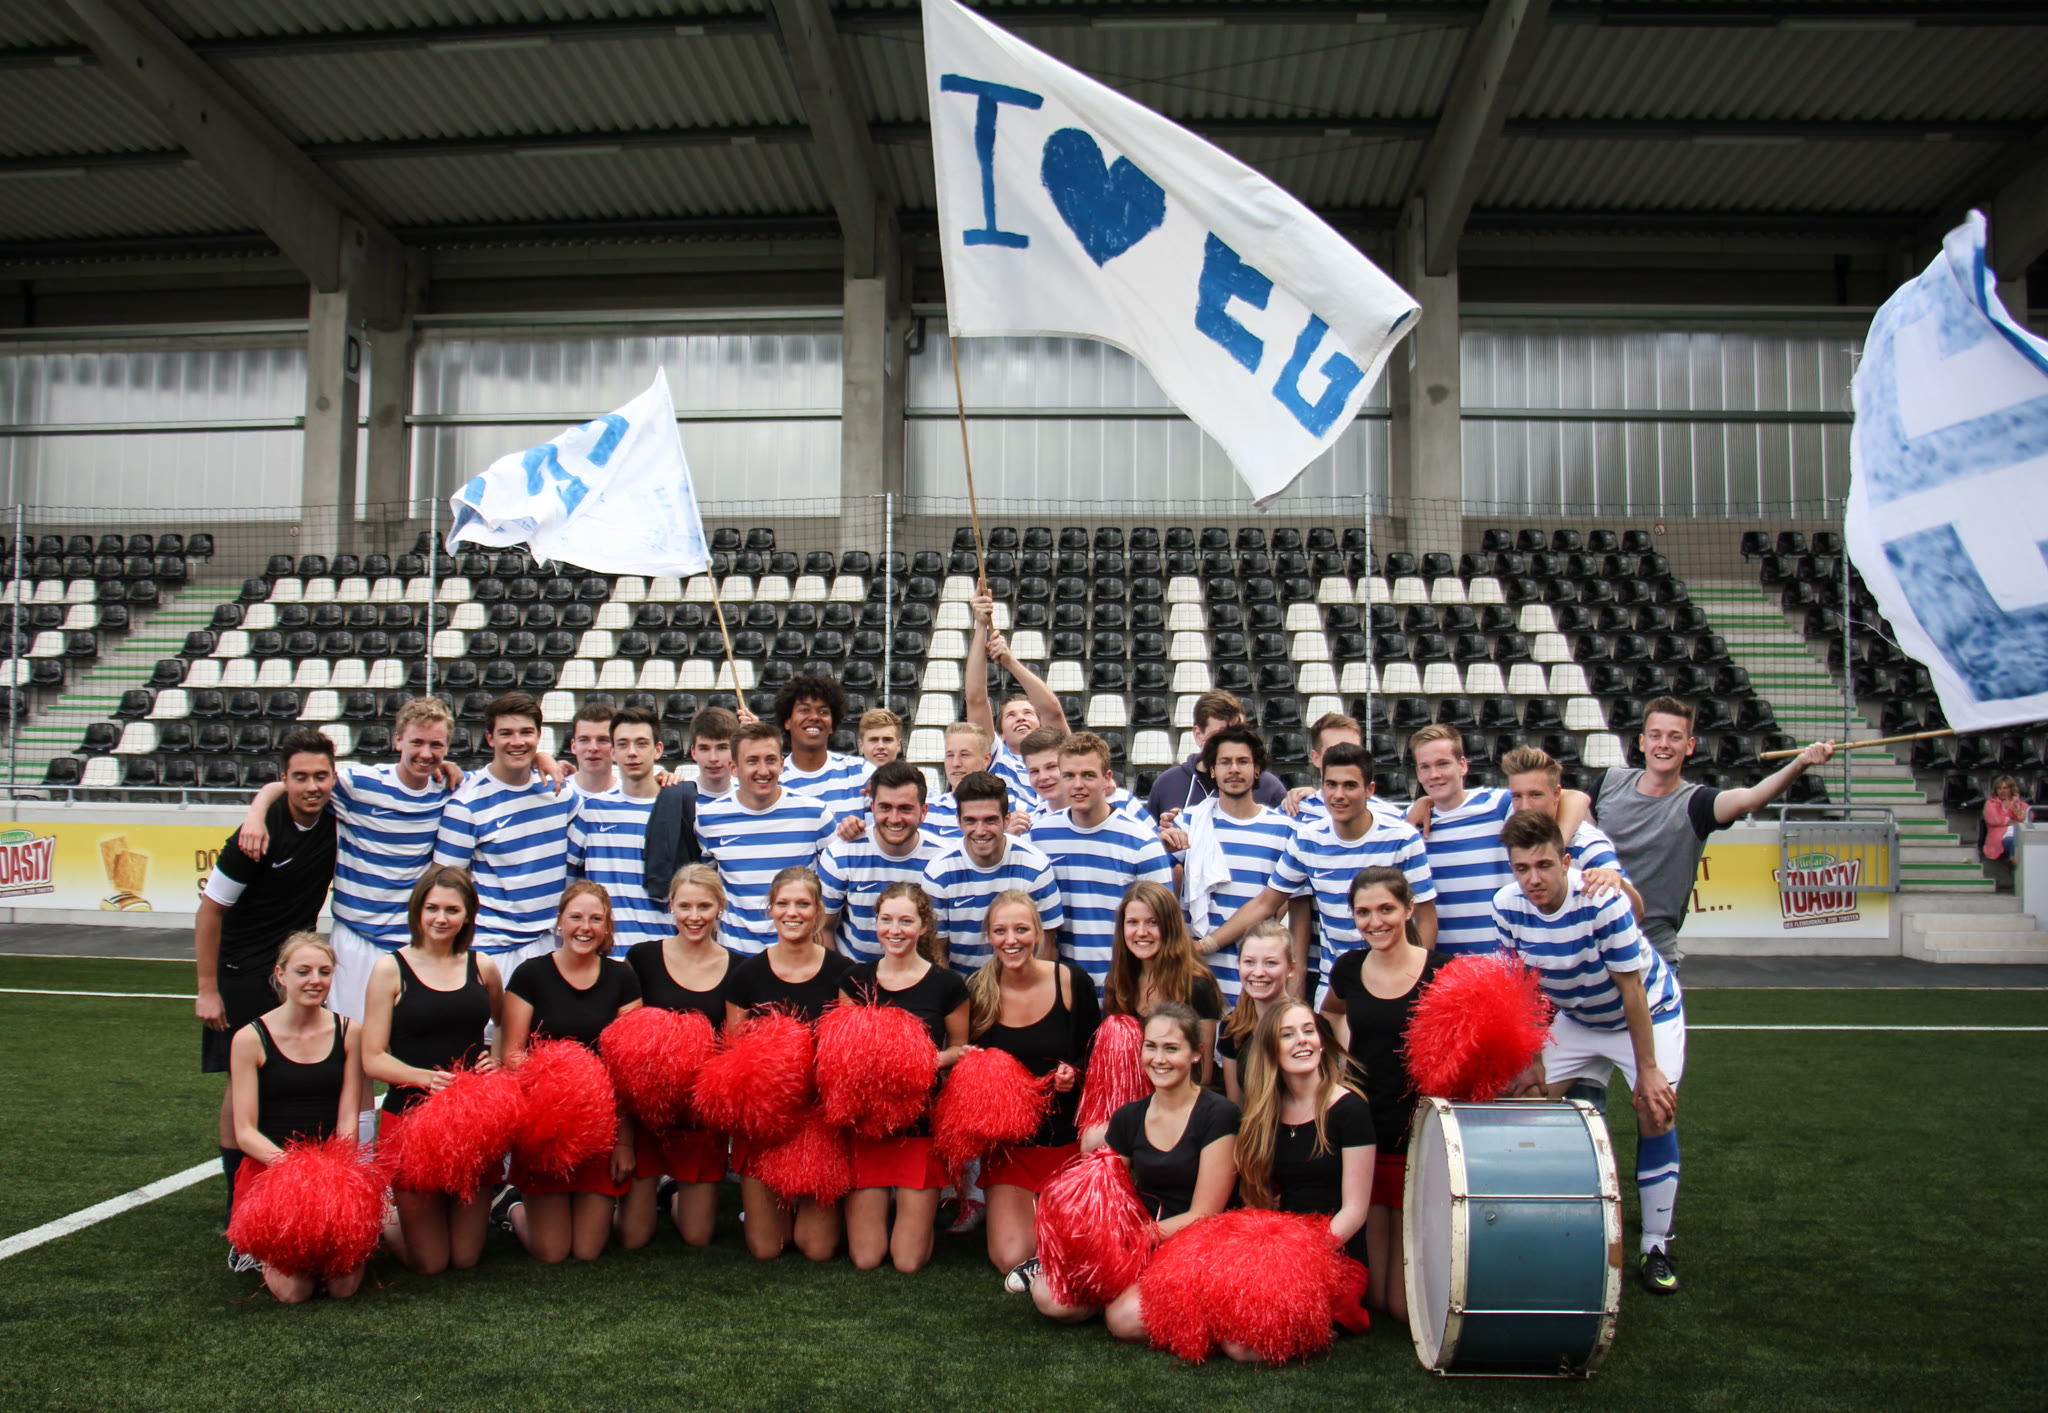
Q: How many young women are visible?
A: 12